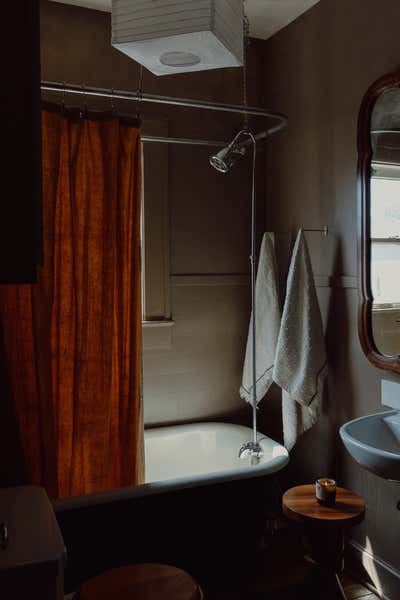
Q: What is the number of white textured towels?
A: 2